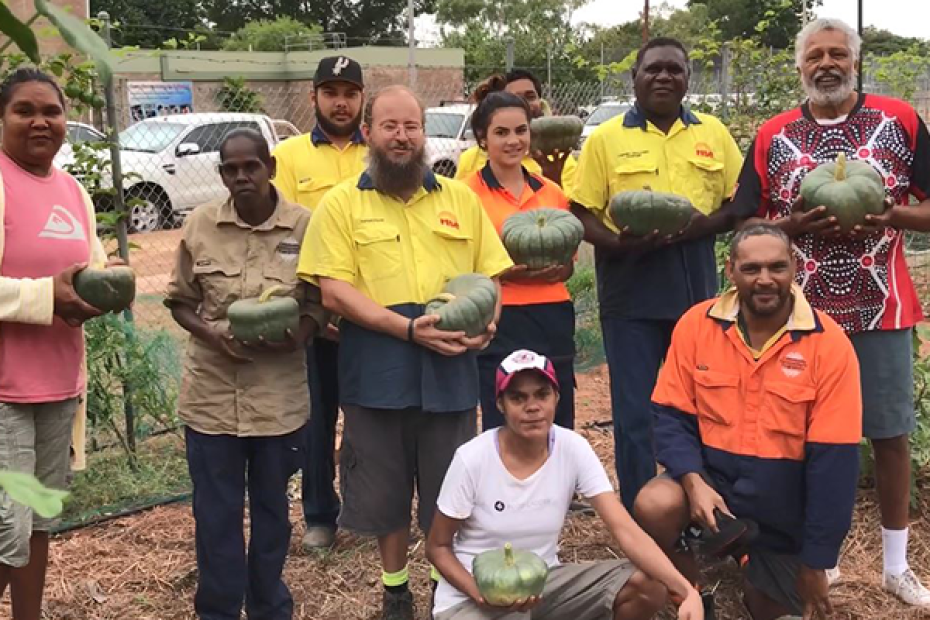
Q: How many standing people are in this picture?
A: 8